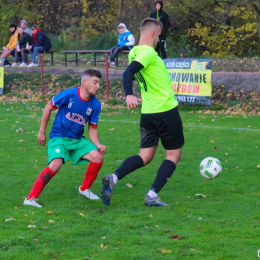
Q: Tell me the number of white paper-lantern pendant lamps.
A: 0